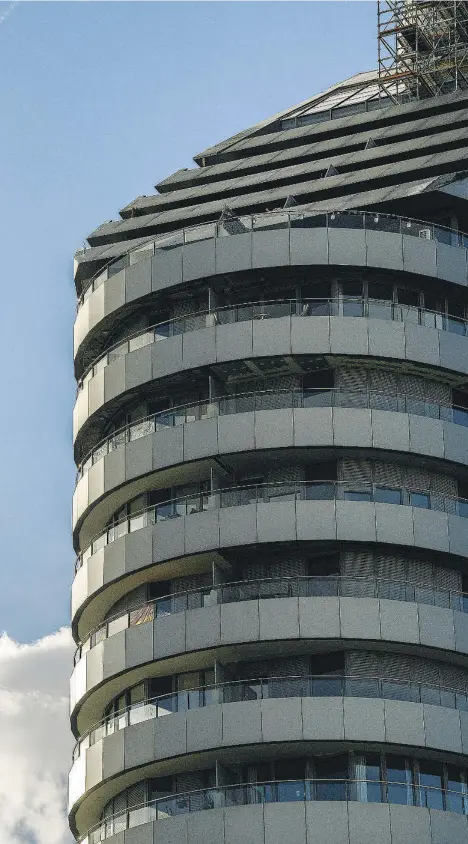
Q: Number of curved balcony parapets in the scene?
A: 7